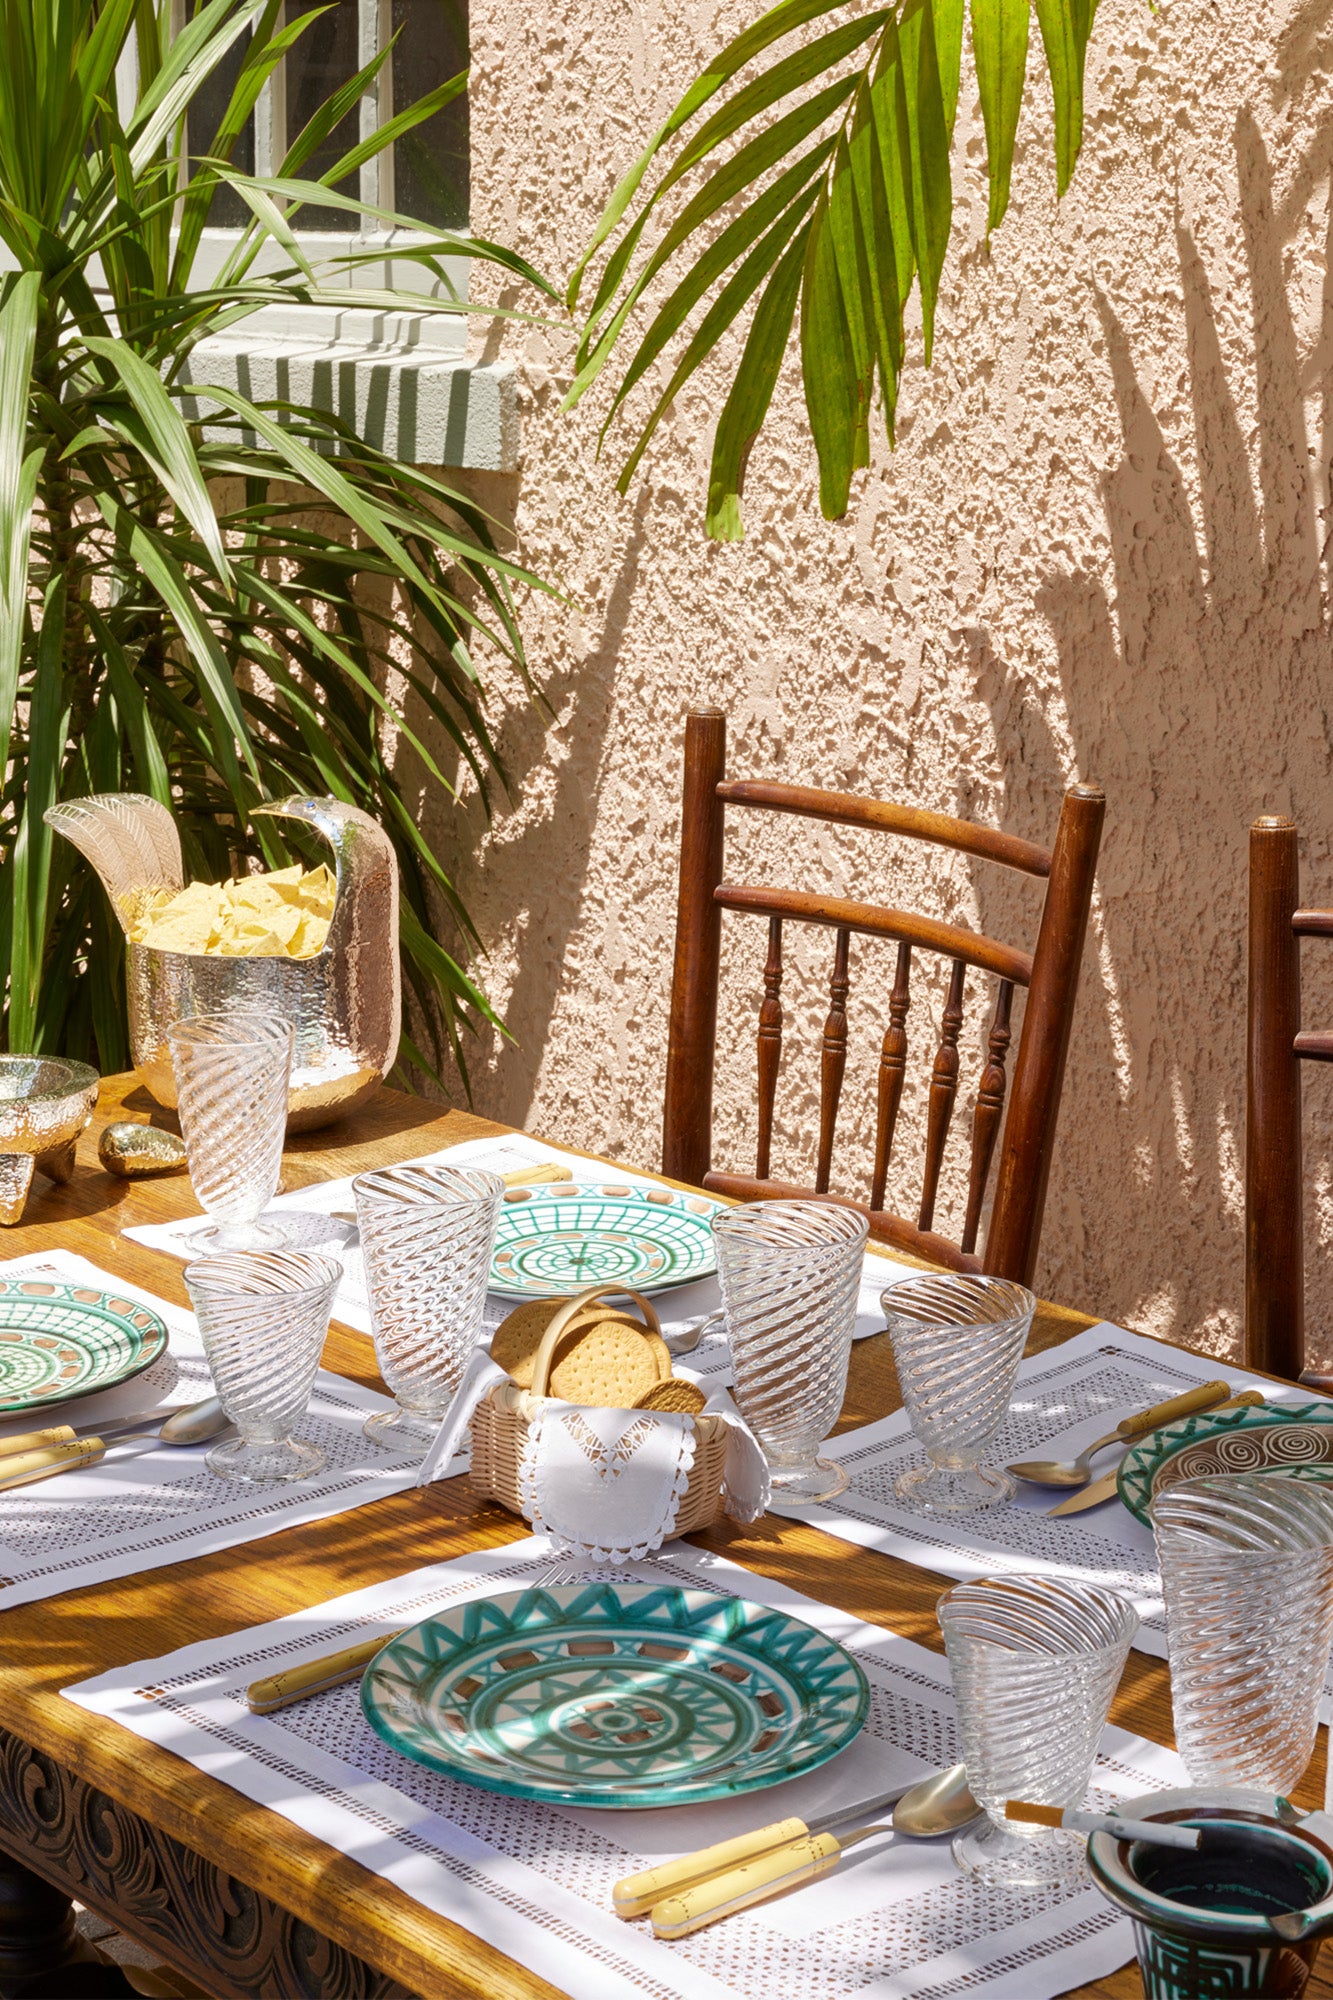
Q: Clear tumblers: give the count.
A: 7